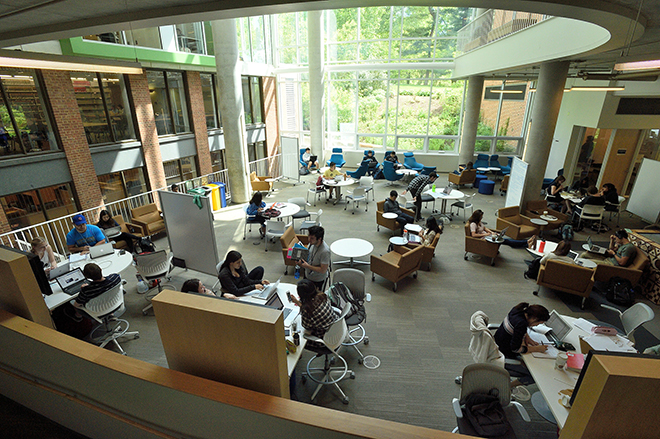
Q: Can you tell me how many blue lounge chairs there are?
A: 11